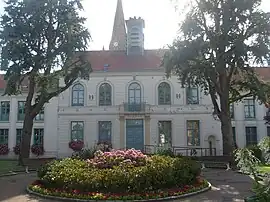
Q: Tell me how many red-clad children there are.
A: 0